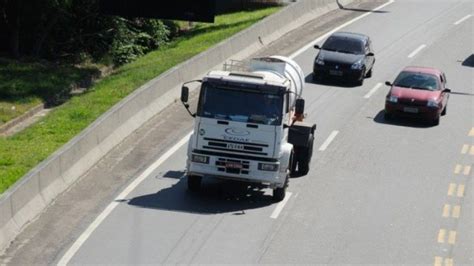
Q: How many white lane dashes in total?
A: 5